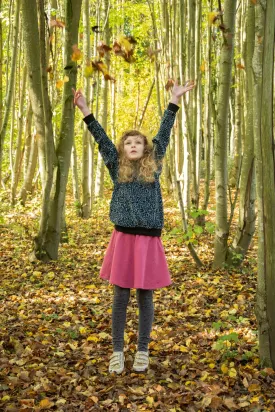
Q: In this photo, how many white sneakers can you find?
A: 2